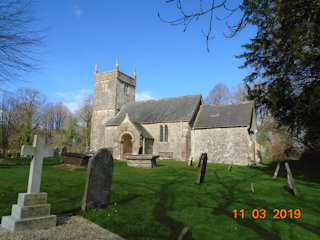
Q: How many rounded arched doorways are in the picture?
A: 1